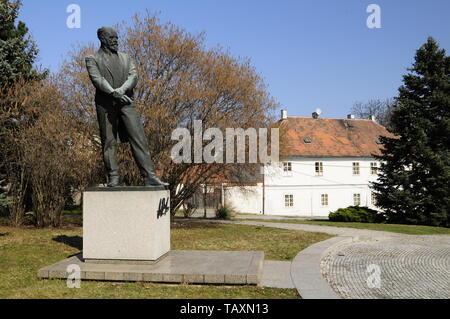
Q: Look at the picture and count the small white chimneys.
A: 3